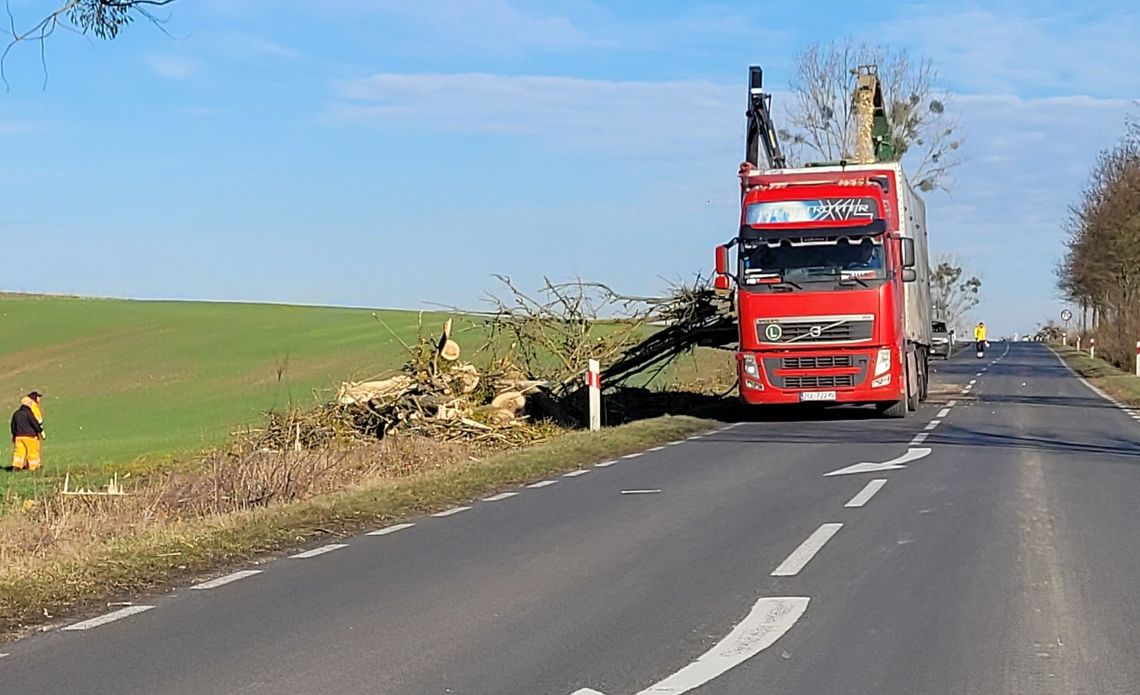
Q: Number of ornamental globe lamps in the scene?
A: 0